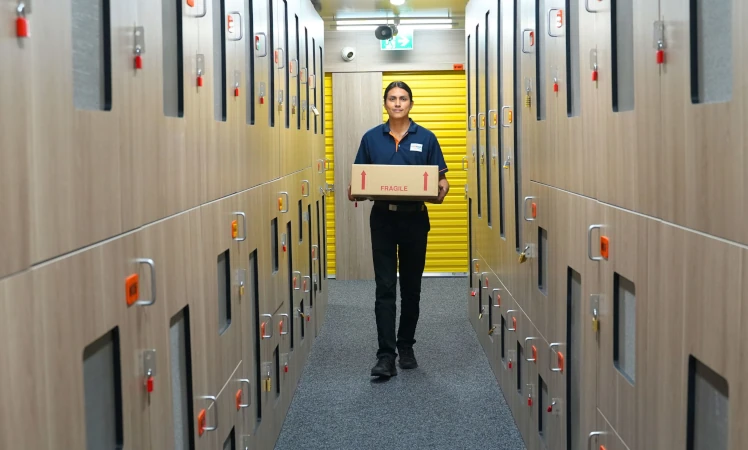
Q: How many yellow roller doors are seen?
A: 2